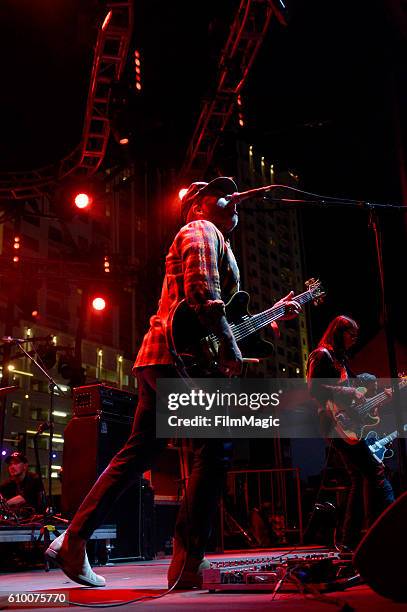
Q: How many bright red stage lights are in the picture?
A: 3